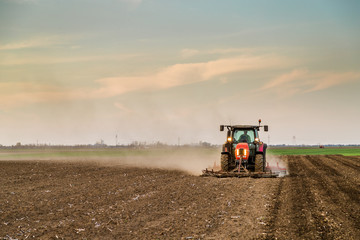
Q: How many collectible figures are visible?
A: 0